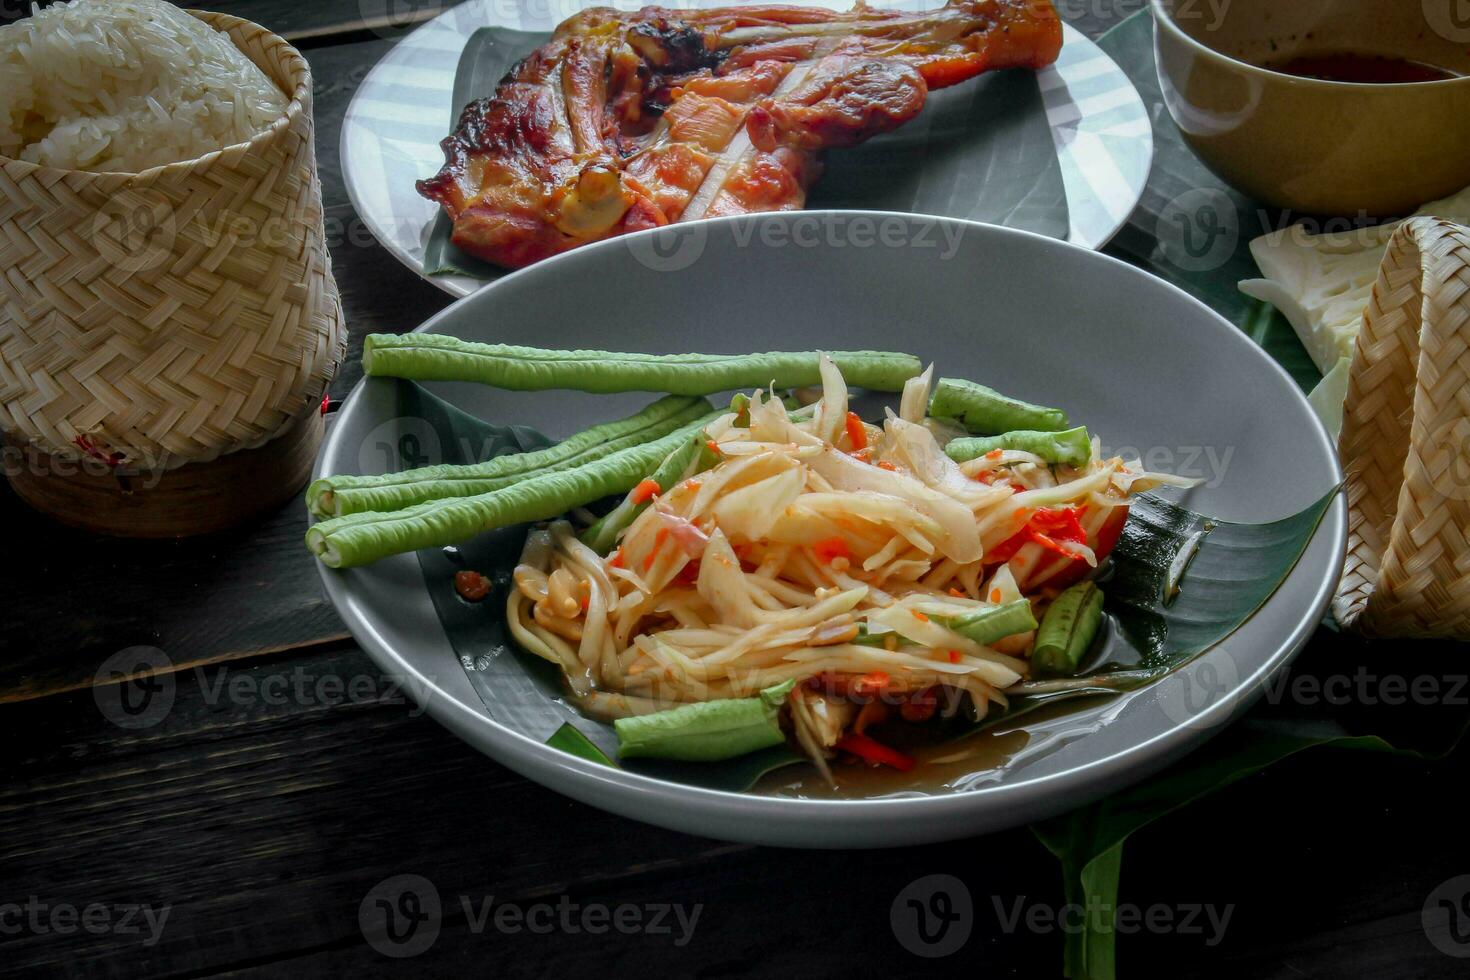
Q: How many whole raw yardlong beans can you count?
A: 3